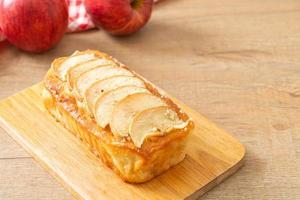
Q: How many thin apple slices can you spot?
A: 7